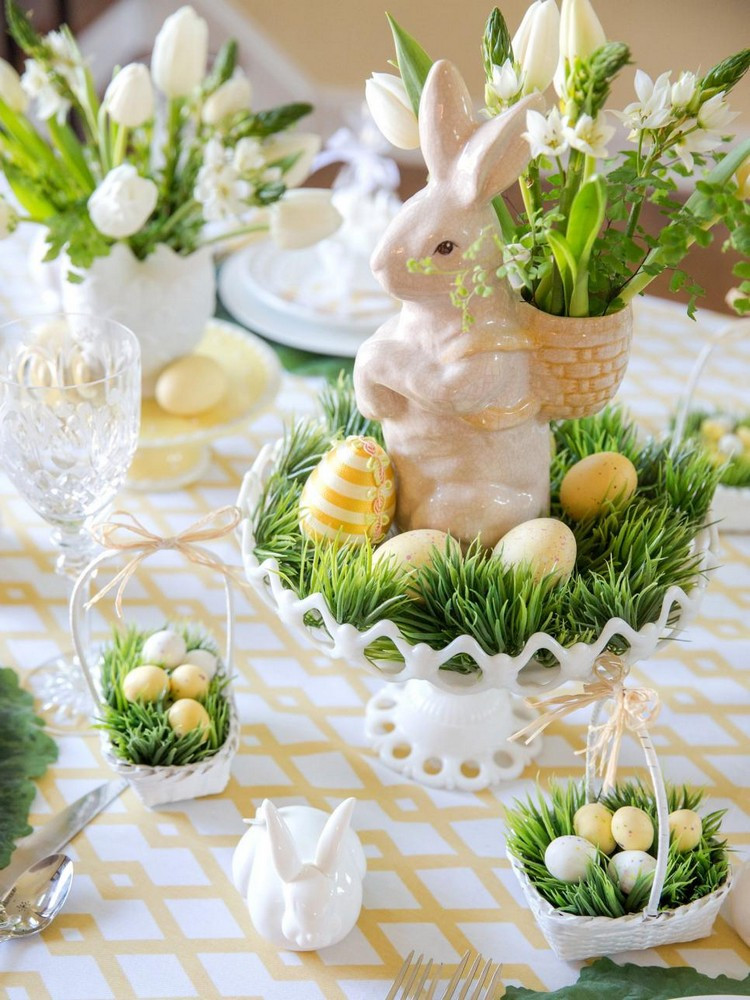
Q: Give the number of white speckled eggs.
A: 4